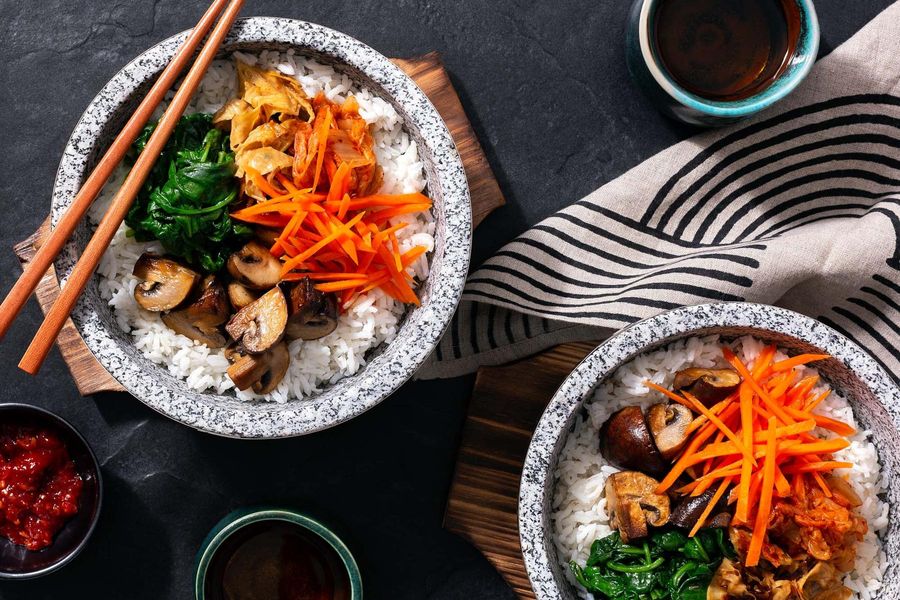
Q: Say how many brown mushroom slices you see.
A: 12